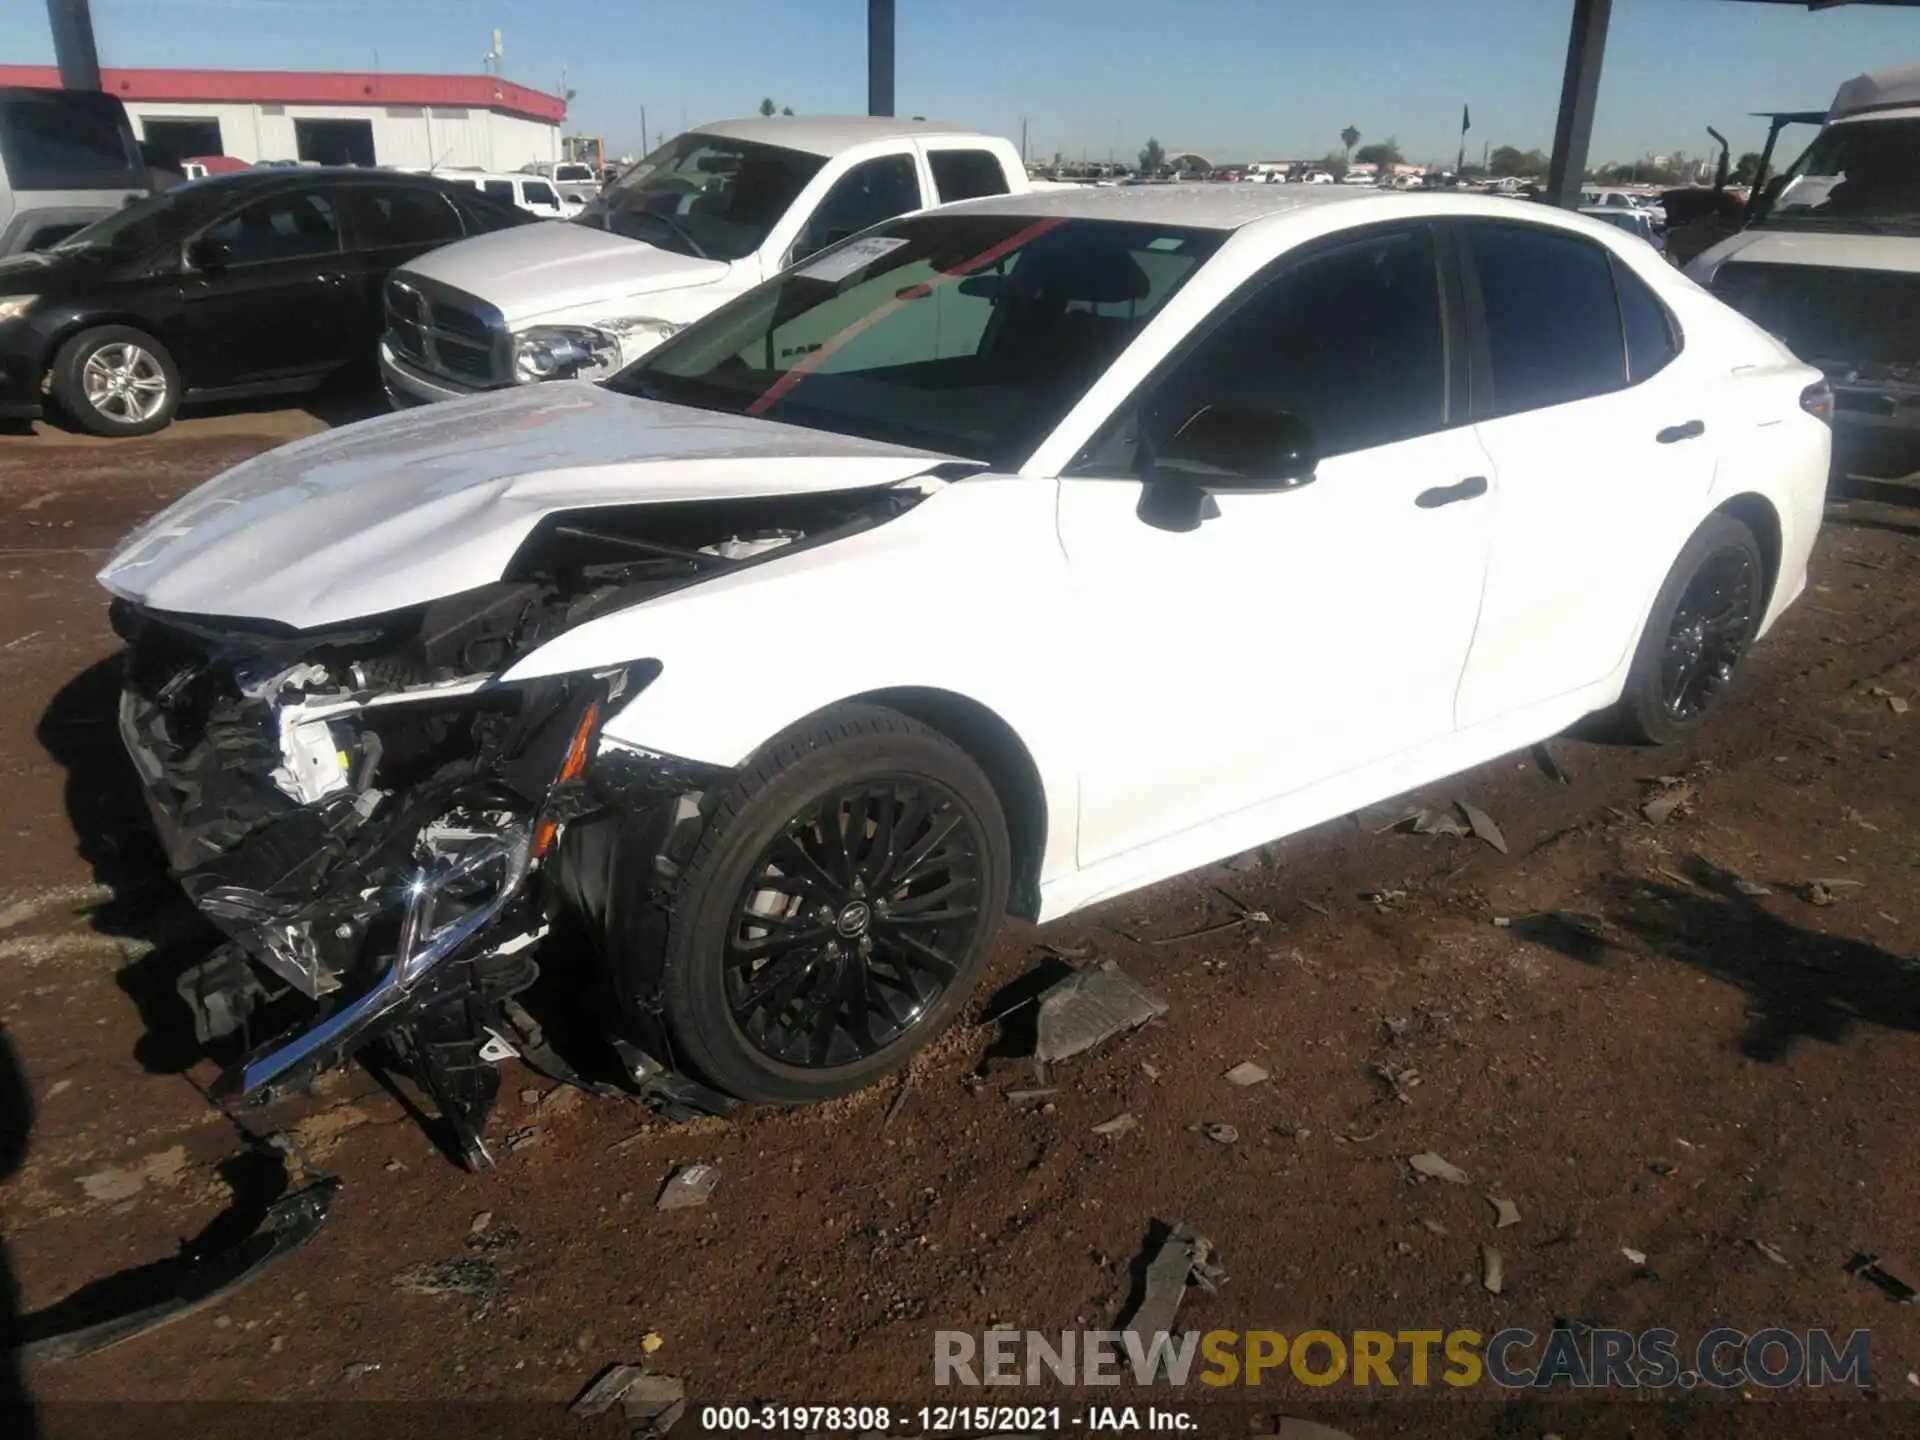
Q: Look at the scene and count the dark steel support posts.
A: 3